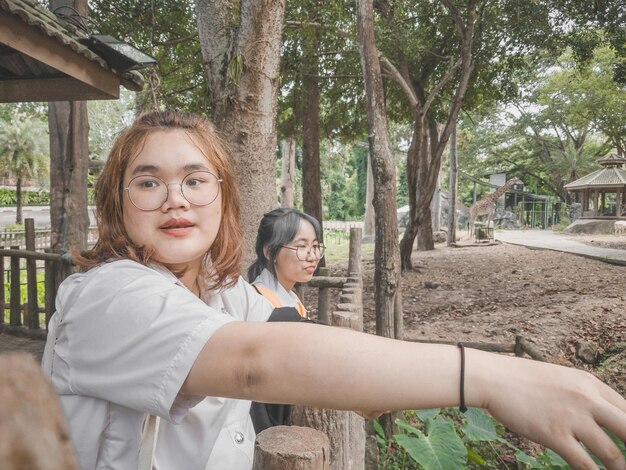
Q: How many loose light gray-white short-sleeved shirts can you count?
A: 1